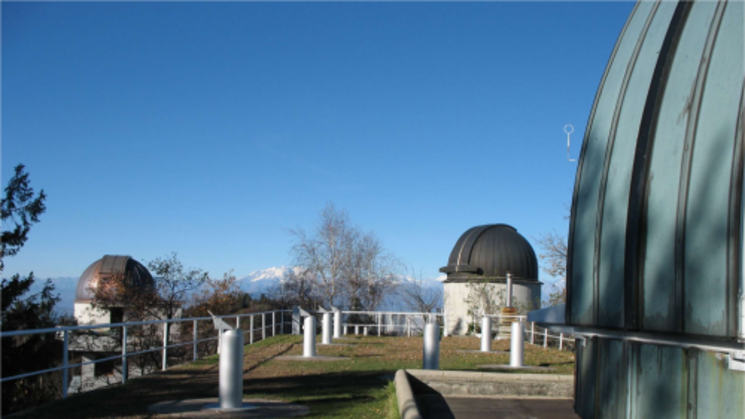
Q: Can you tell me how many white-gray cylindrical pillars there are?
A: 7